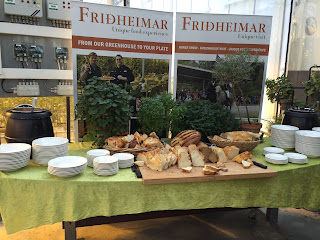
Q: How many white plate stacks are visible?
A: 12